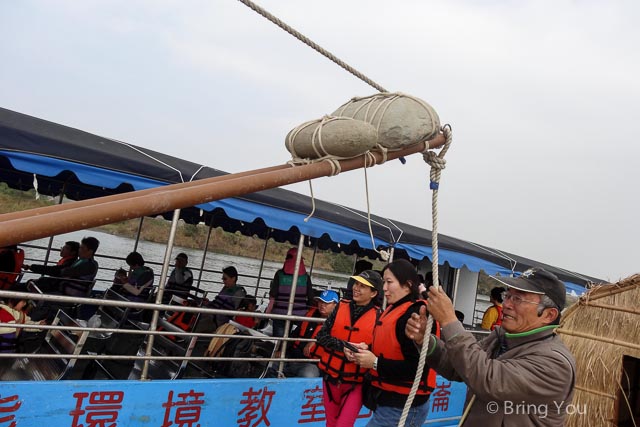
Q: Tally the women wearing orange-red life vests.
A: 2